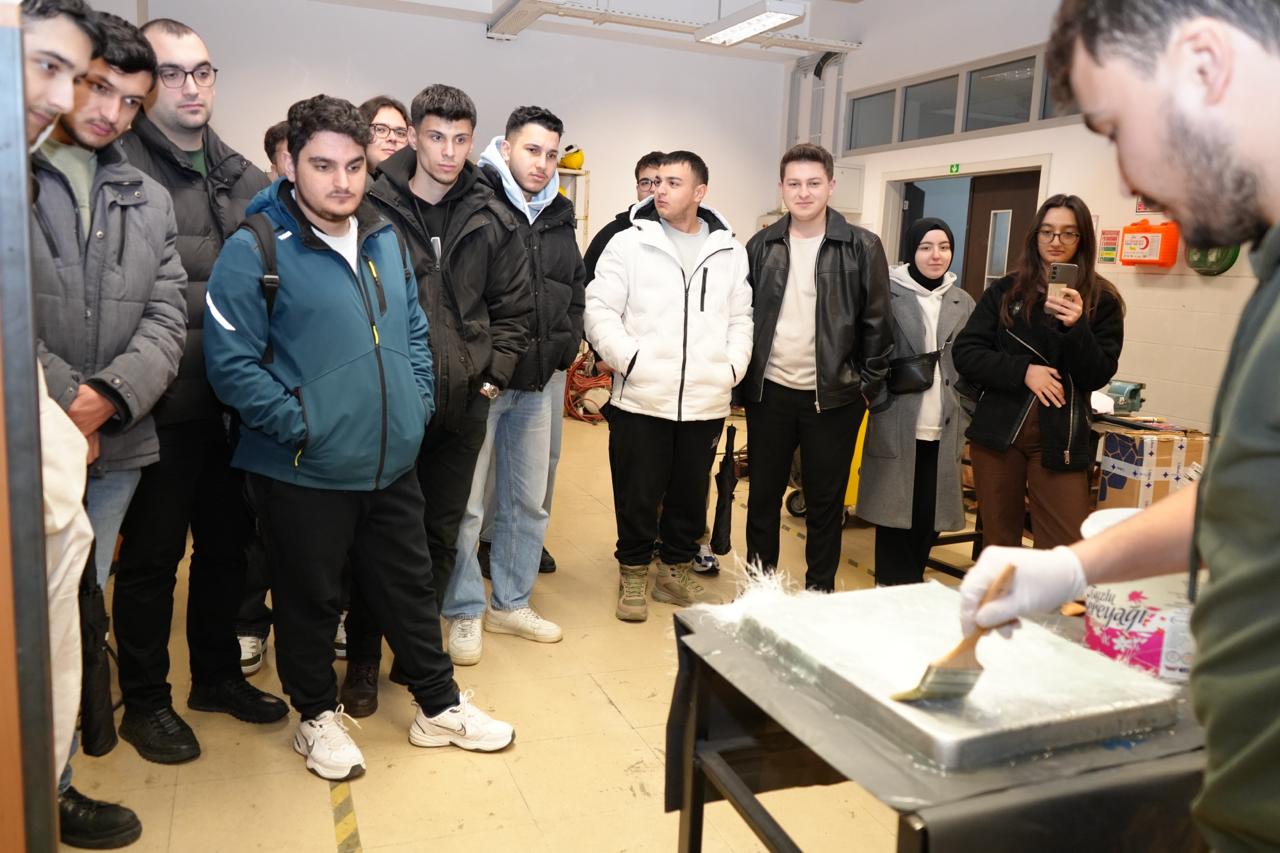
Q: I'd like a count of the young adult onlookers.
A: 13